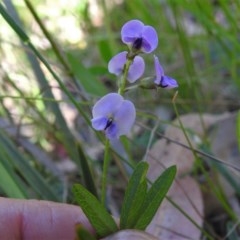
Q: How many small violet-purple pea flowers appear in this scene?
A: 4